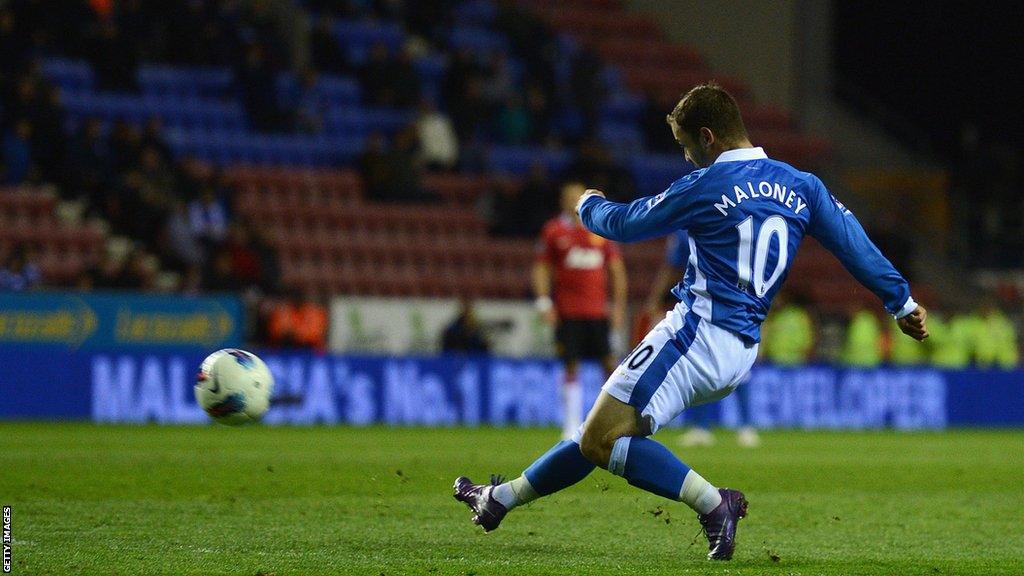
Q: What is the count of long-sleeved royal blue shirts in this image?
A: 1